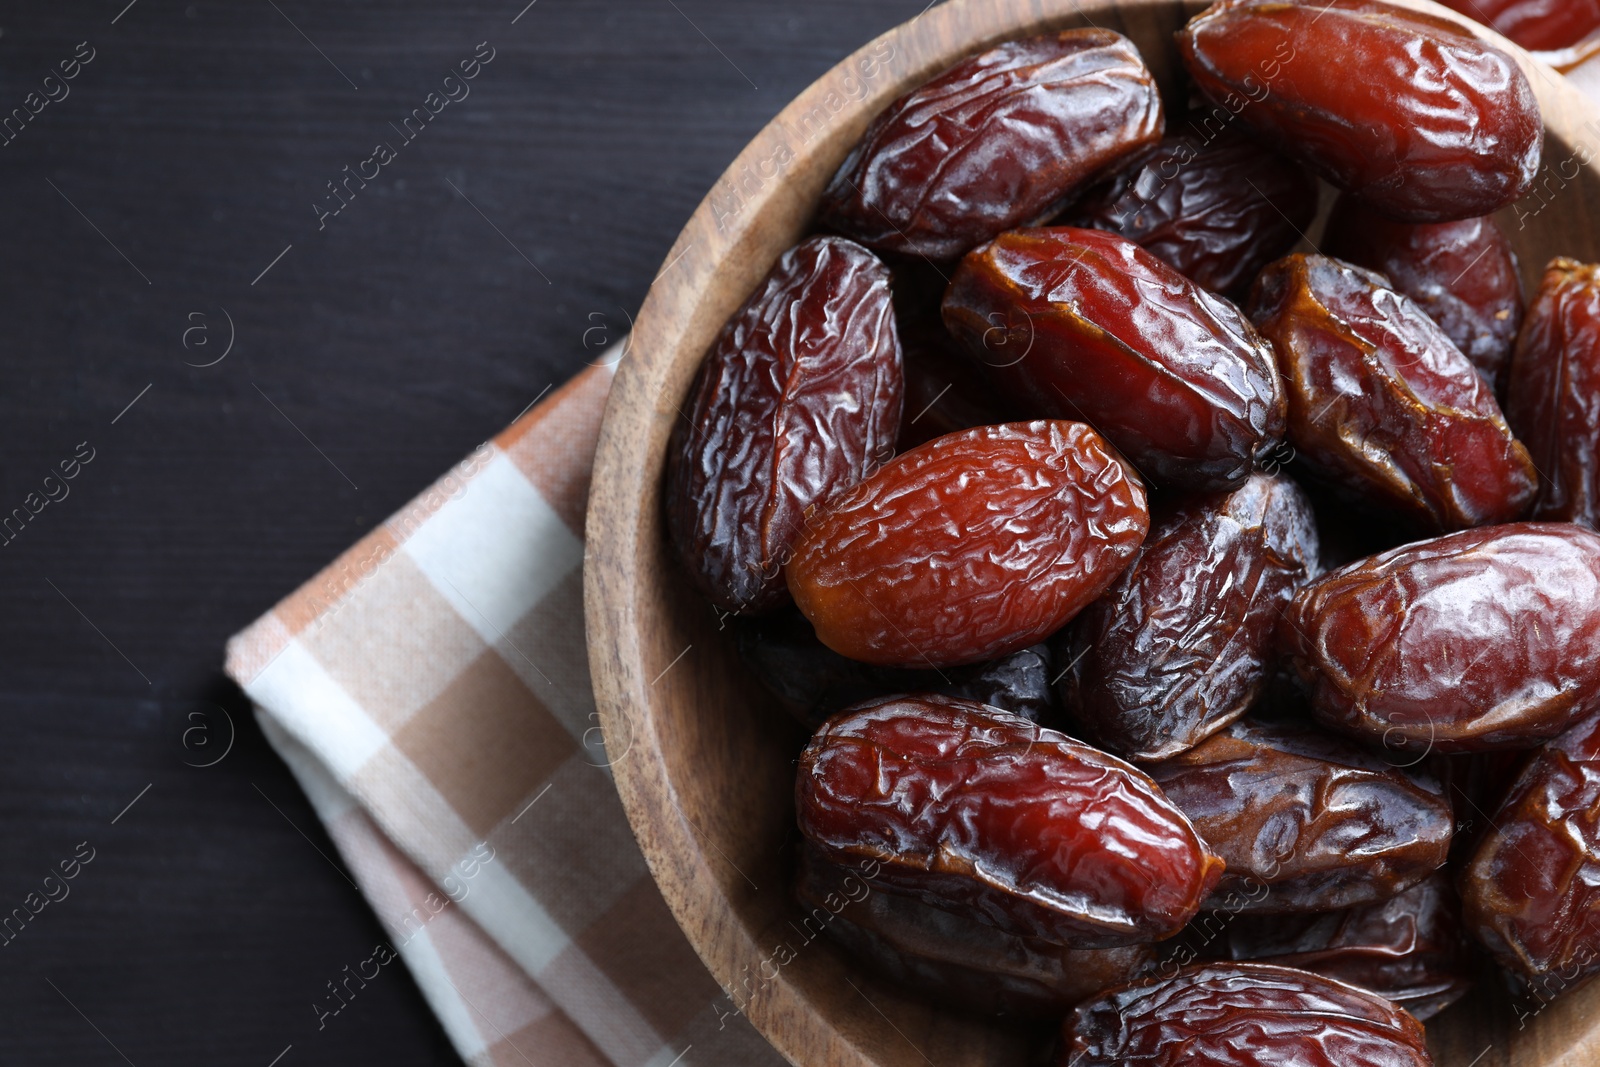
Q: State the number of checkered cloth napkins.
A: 1